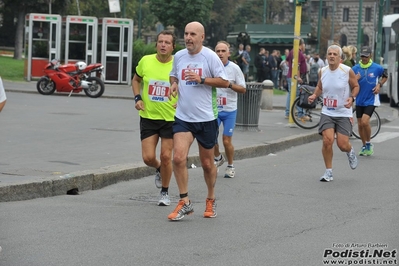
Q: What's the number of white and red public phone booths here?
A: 3